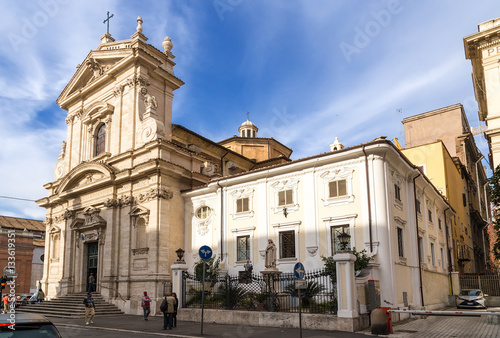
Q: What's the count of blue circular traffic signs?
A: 2